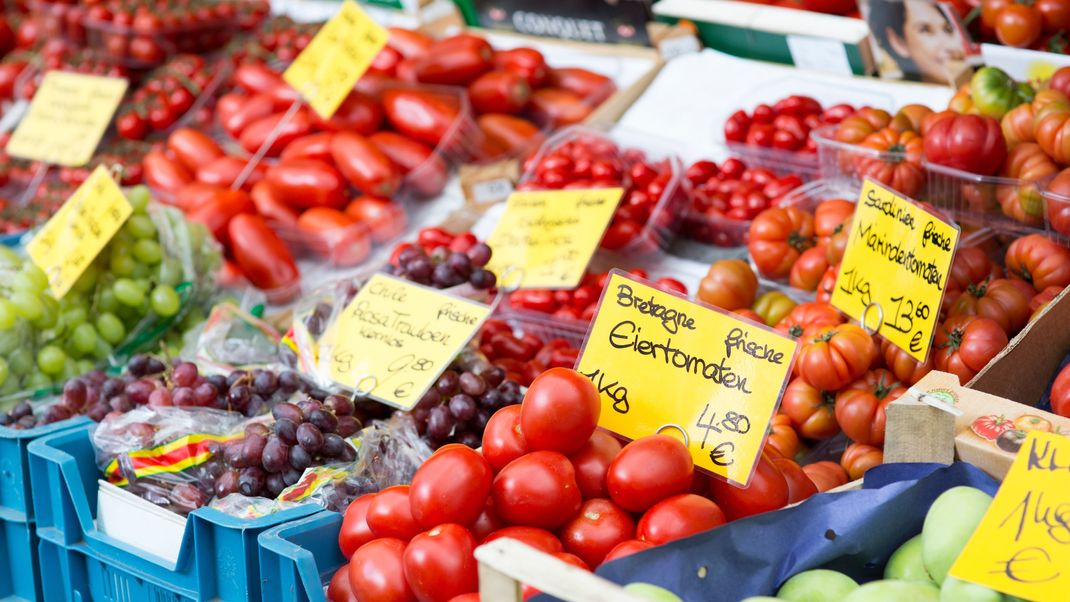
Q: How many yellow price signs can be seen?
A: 8